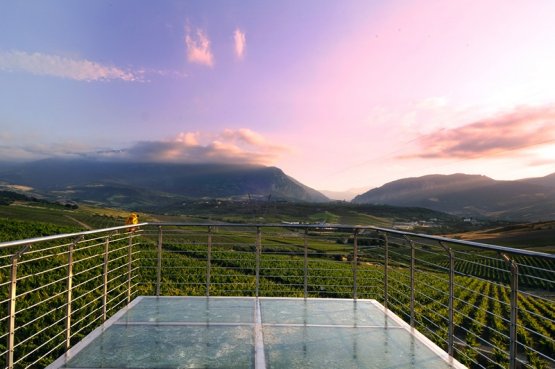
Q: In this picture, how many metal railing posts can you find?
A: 13